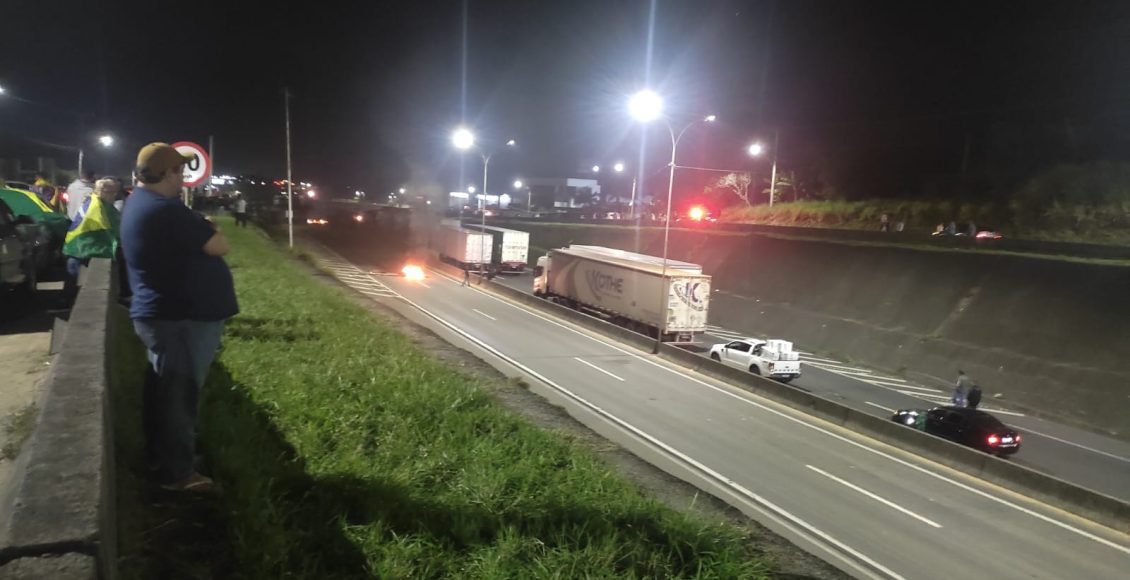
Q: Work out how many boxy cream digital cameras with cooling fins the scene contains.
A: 0